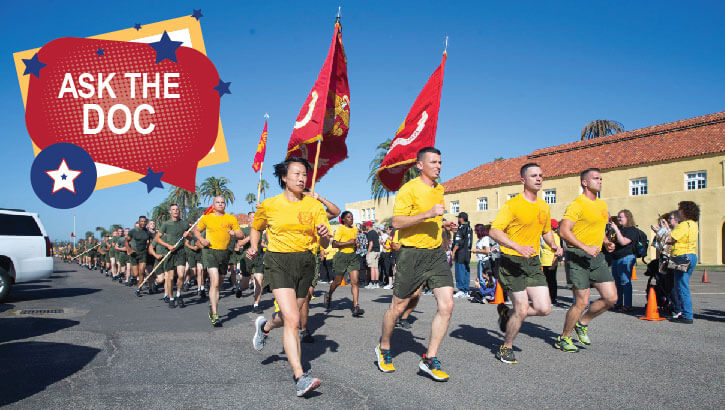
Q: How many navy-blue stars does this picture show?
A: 8